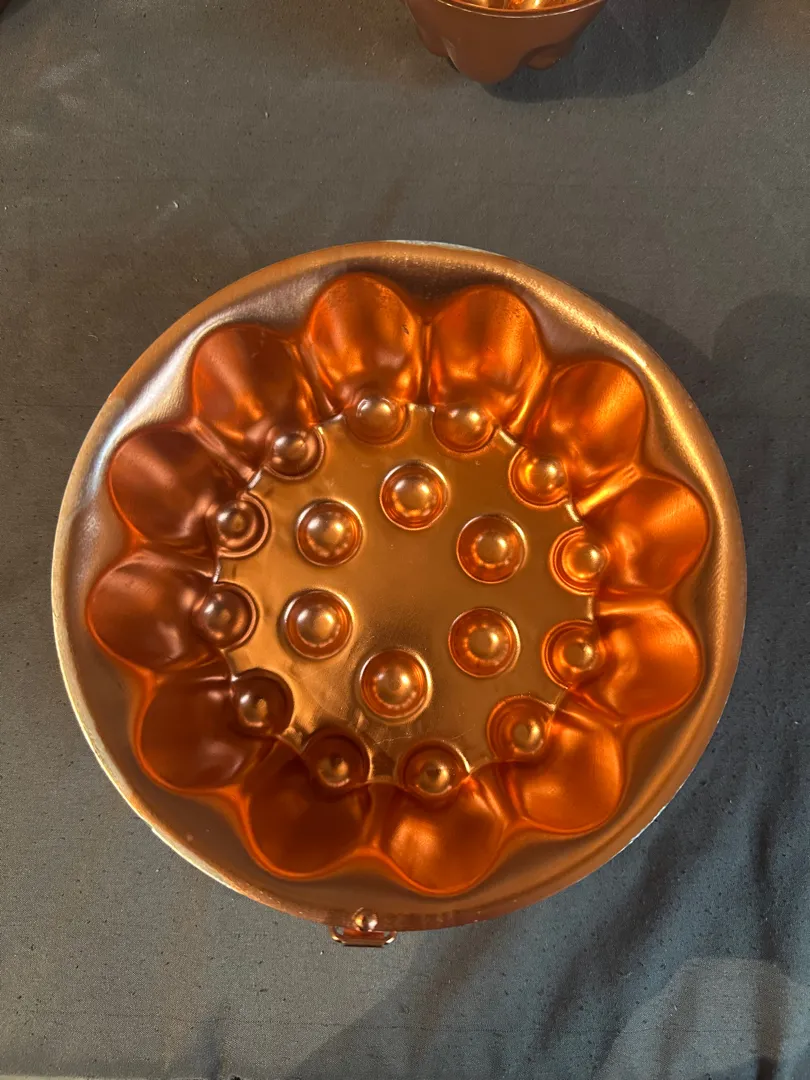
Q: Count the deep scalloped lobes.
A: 12